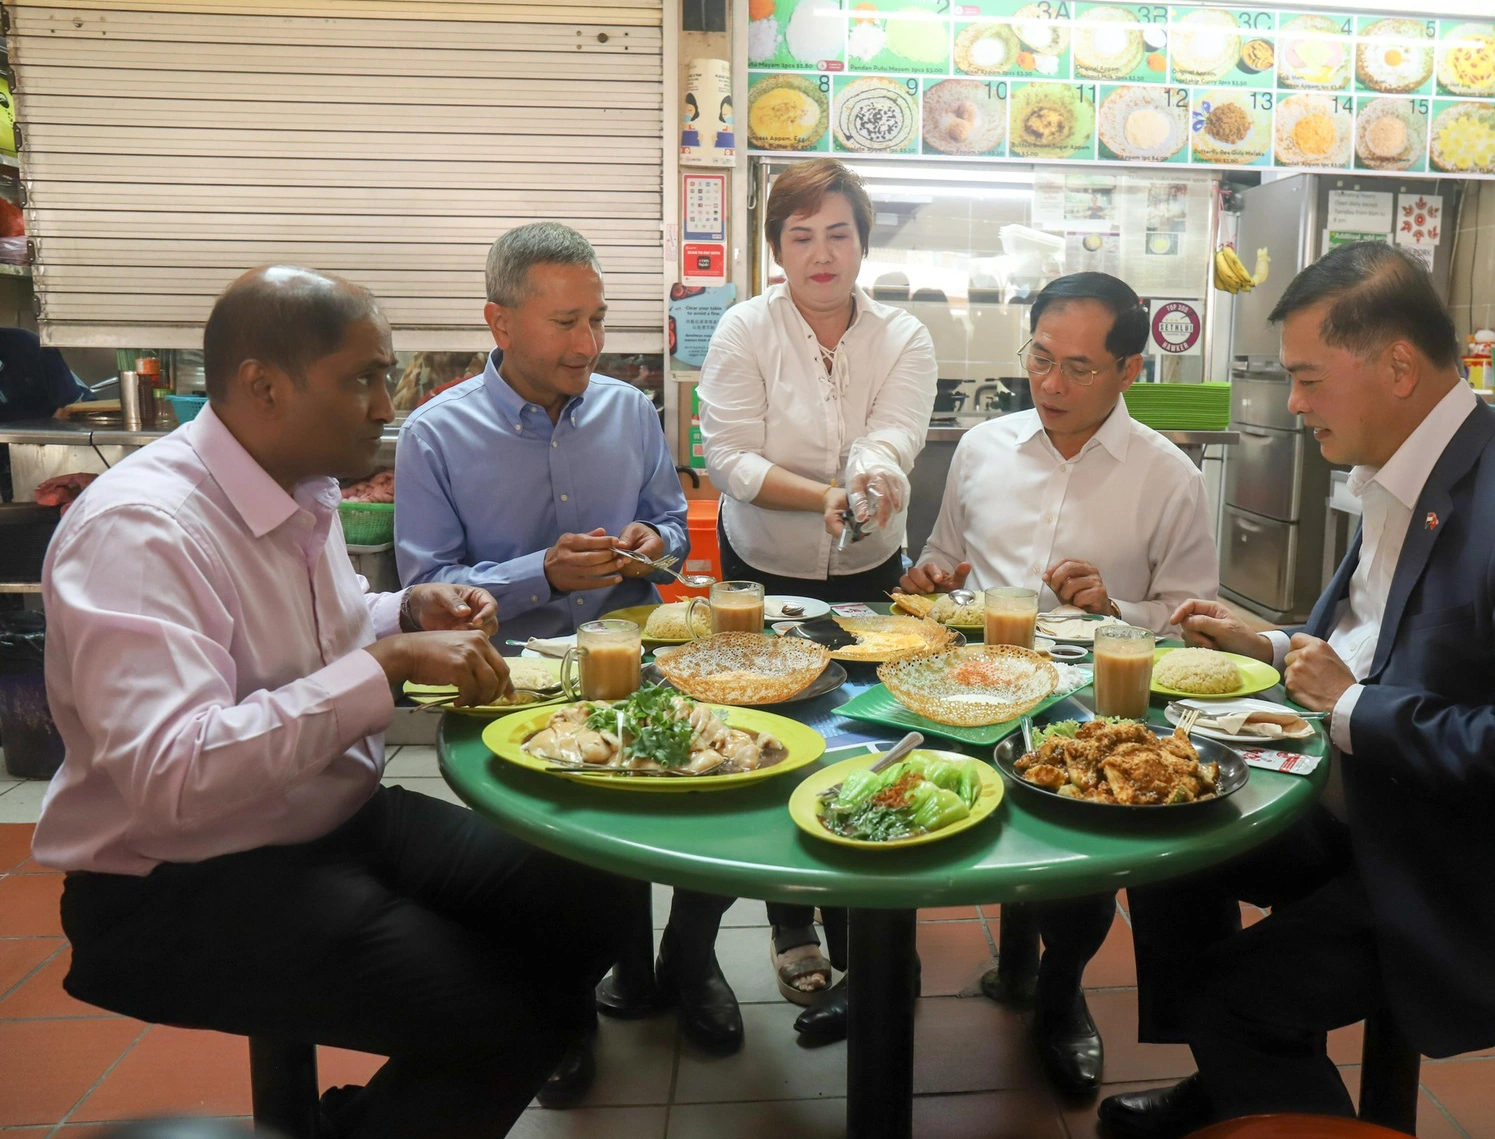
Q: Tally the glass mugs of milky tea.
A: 4